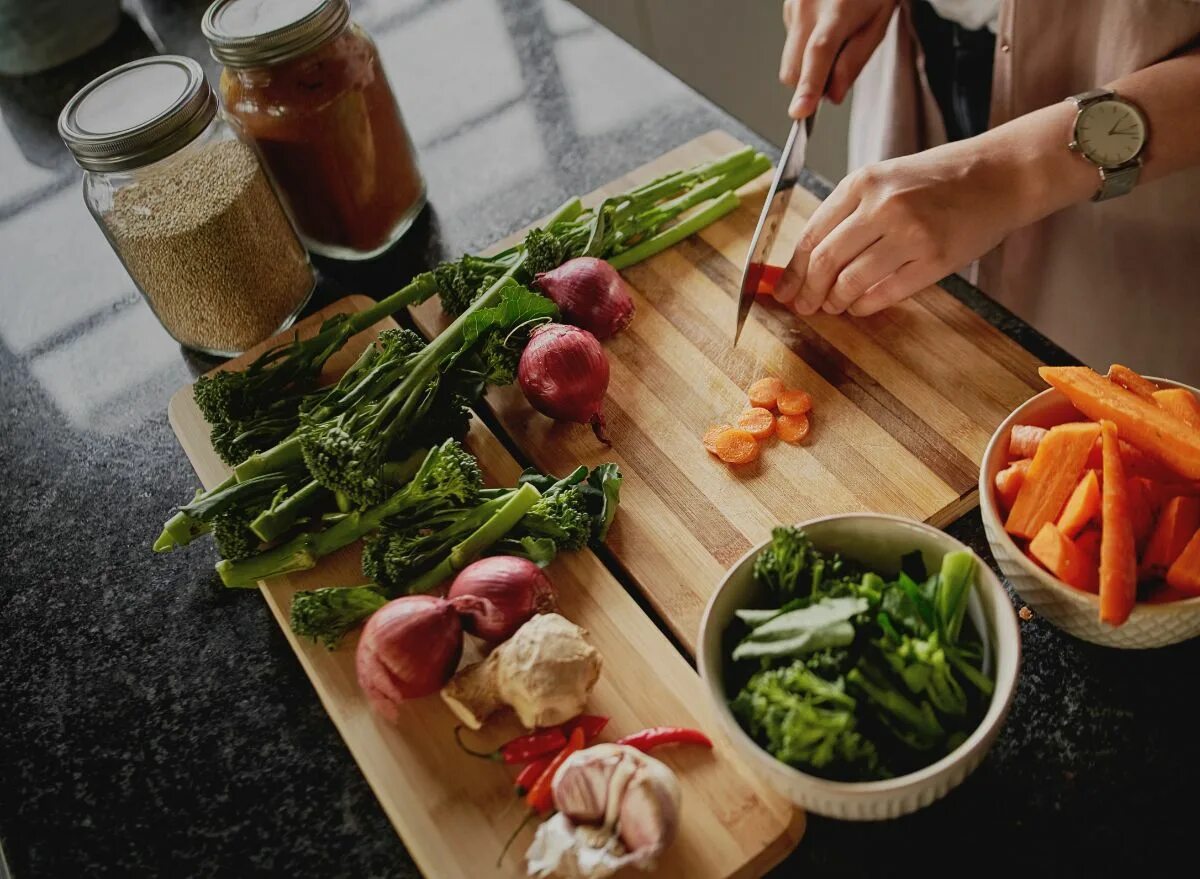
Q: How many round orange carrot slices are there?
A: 6